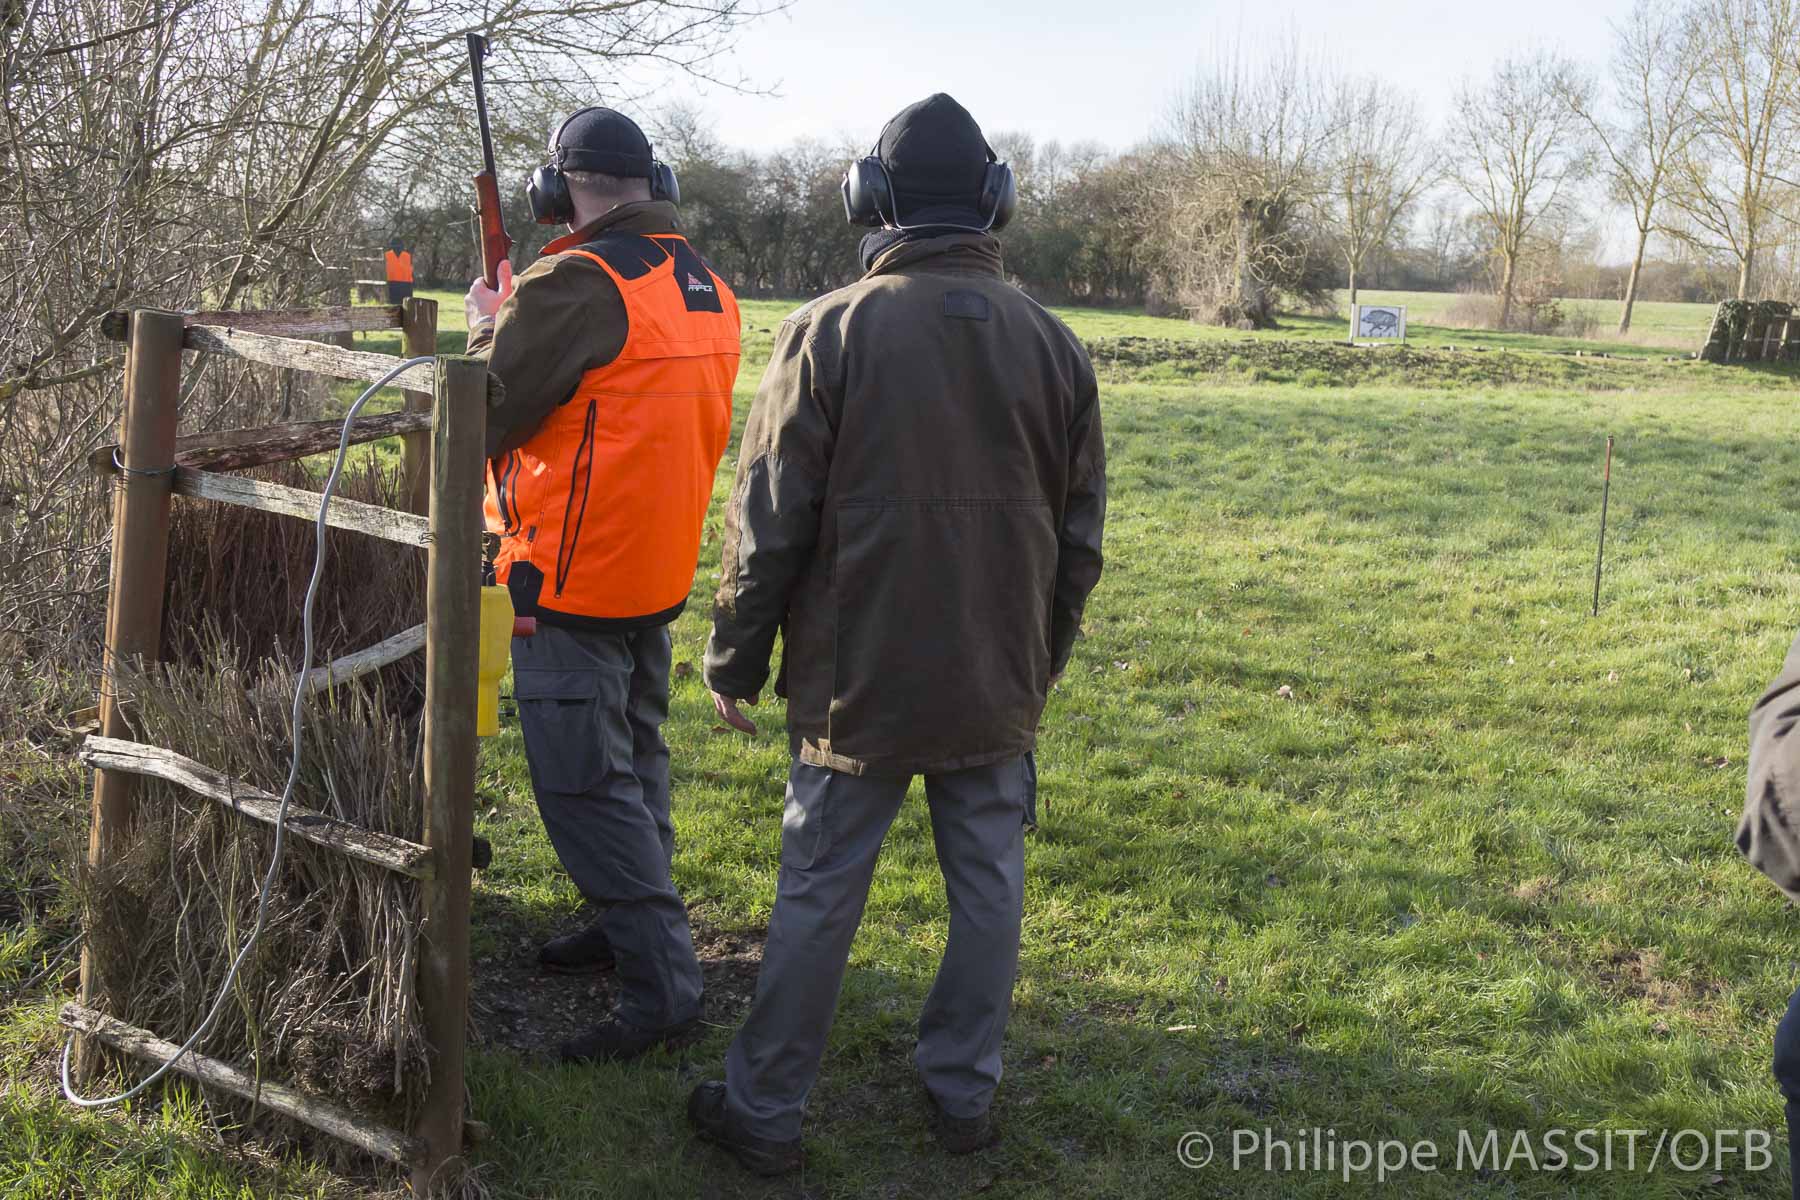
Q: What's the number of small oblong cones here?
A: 0